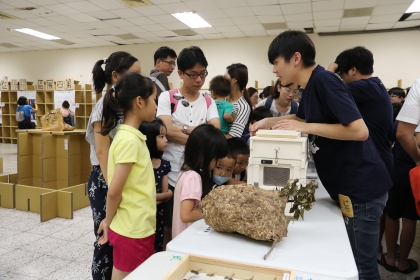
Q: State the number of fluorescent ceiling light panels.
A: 3